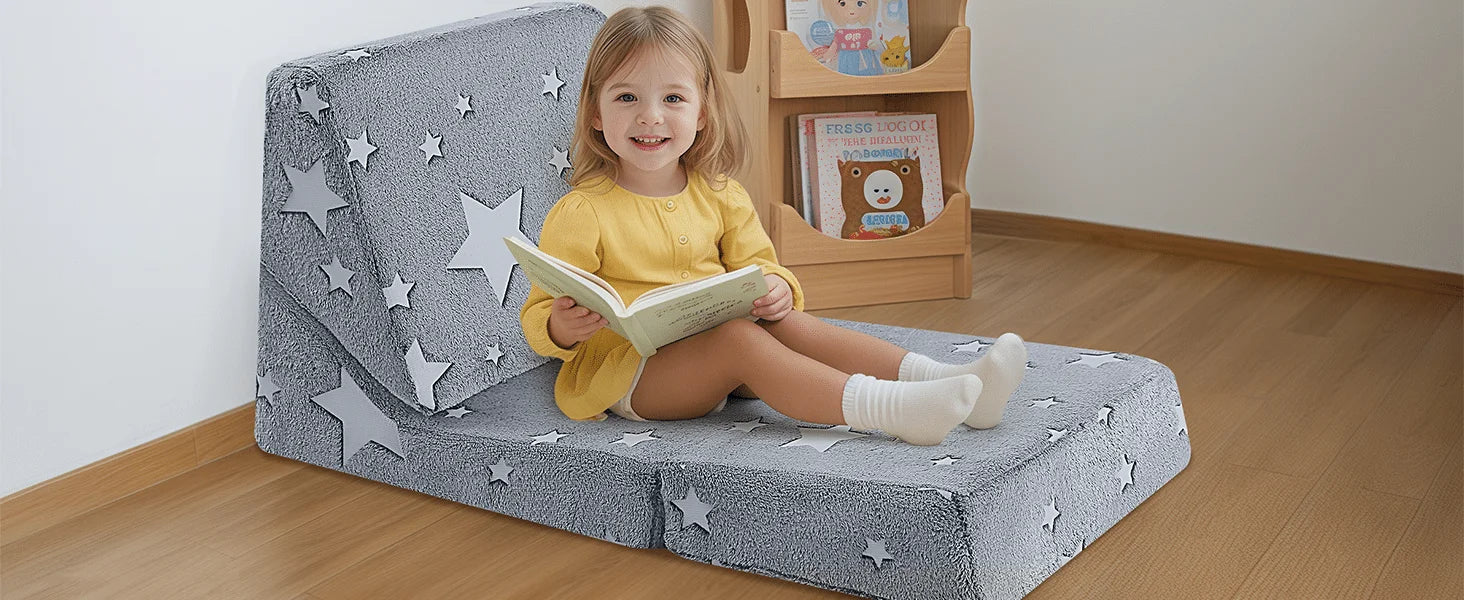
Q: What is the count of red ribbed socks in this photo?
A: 0